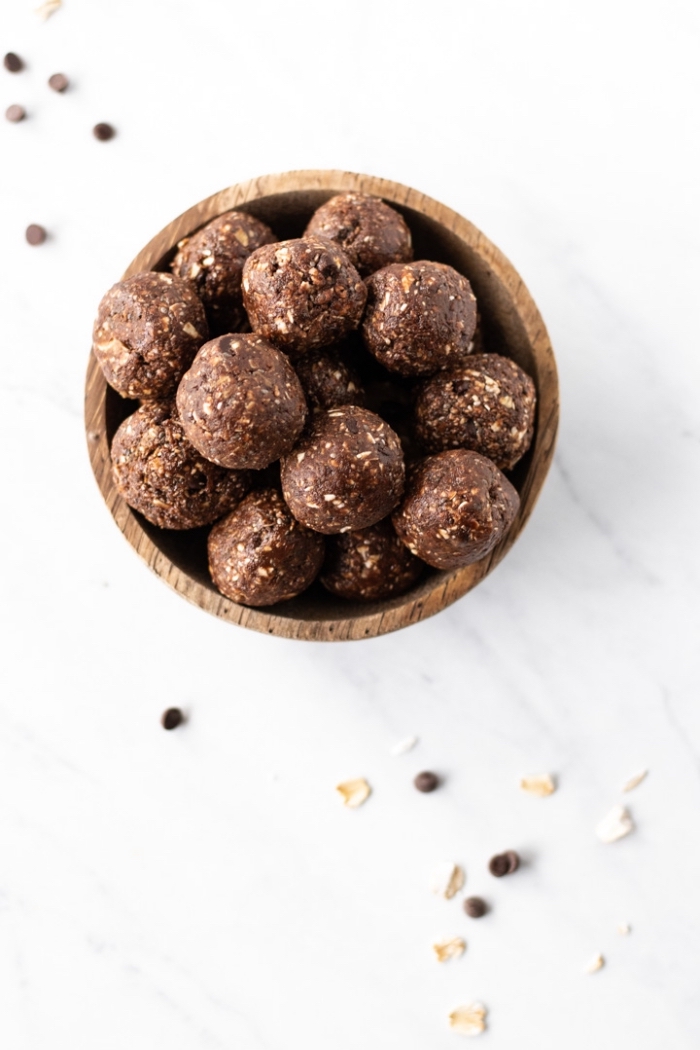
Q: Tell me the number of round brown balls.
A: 13